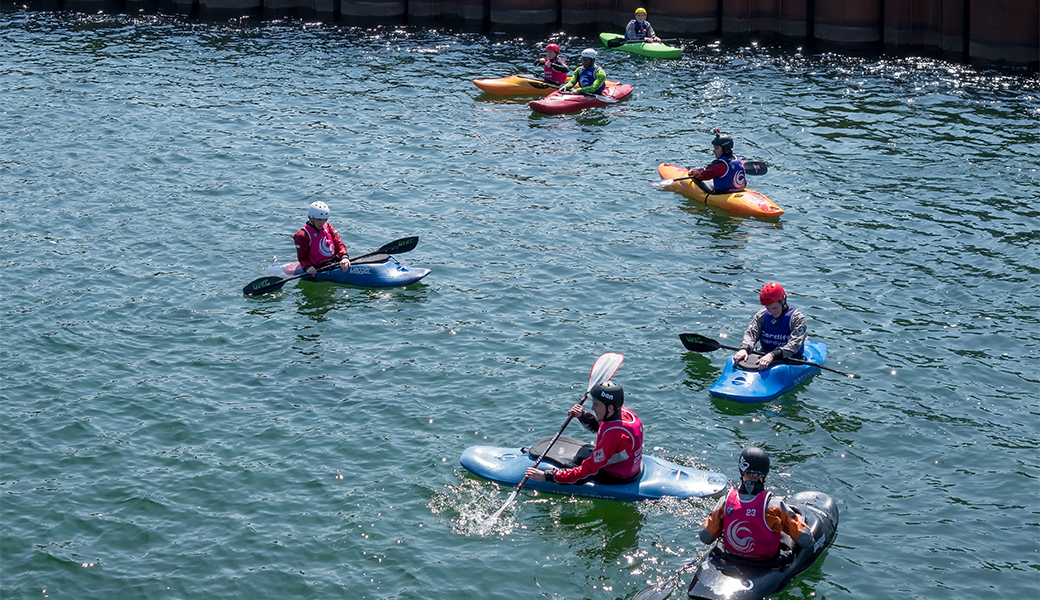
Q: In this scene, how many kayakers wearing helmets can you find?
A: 8